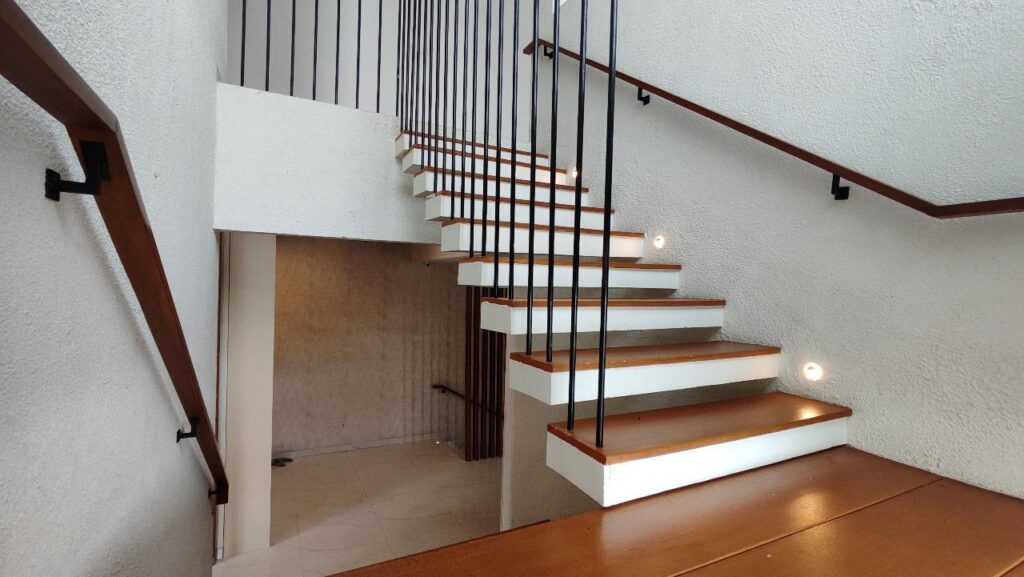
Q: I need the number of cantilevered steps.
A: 9